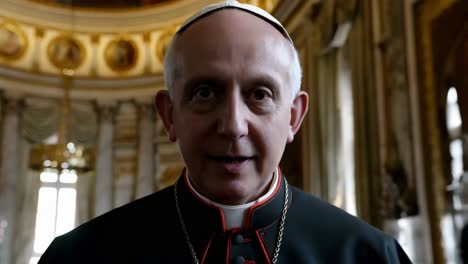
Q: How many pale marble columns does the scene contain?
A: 3